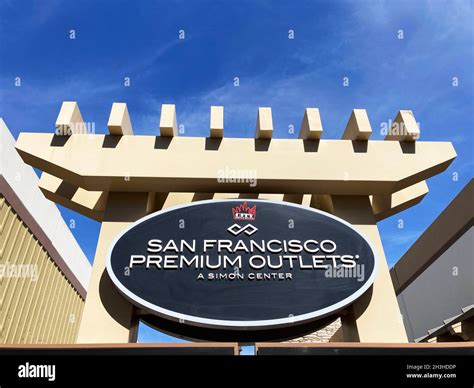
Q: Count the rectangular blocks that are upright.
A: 8